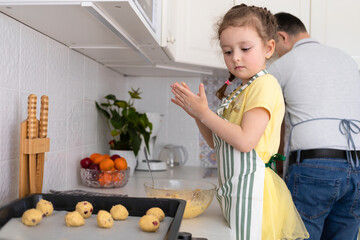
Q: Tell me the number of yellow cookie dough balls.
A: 8